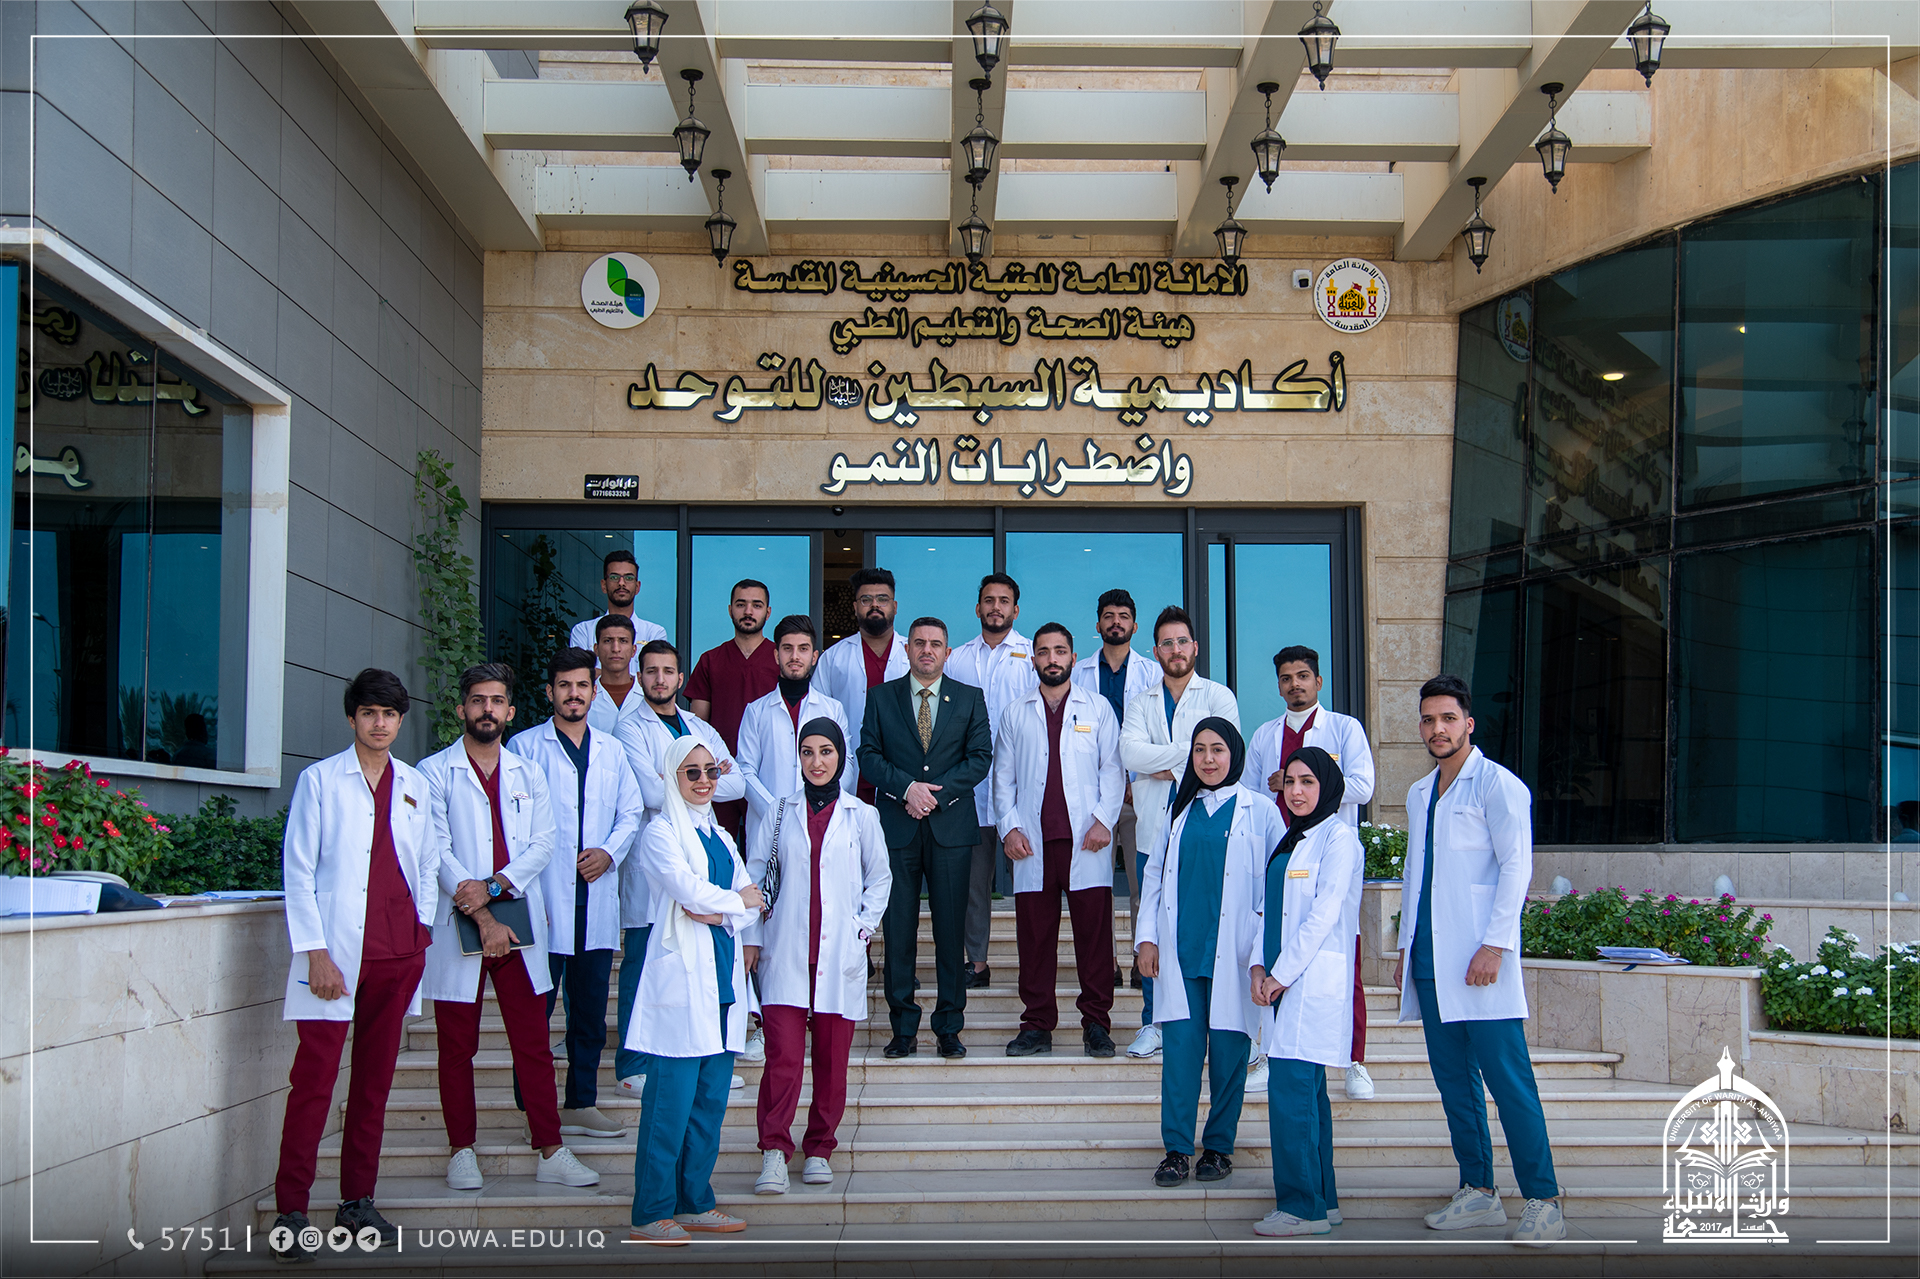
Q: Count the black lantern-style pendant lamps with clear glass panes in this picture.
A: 12